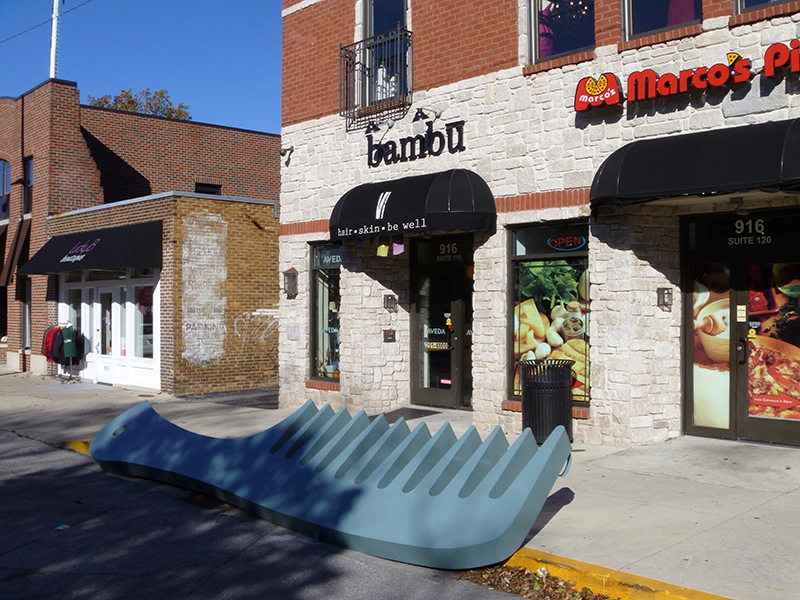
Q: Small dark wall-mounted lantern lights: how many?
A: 3